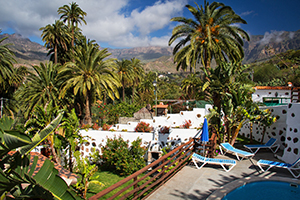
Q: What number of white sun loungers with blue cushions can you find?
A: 4